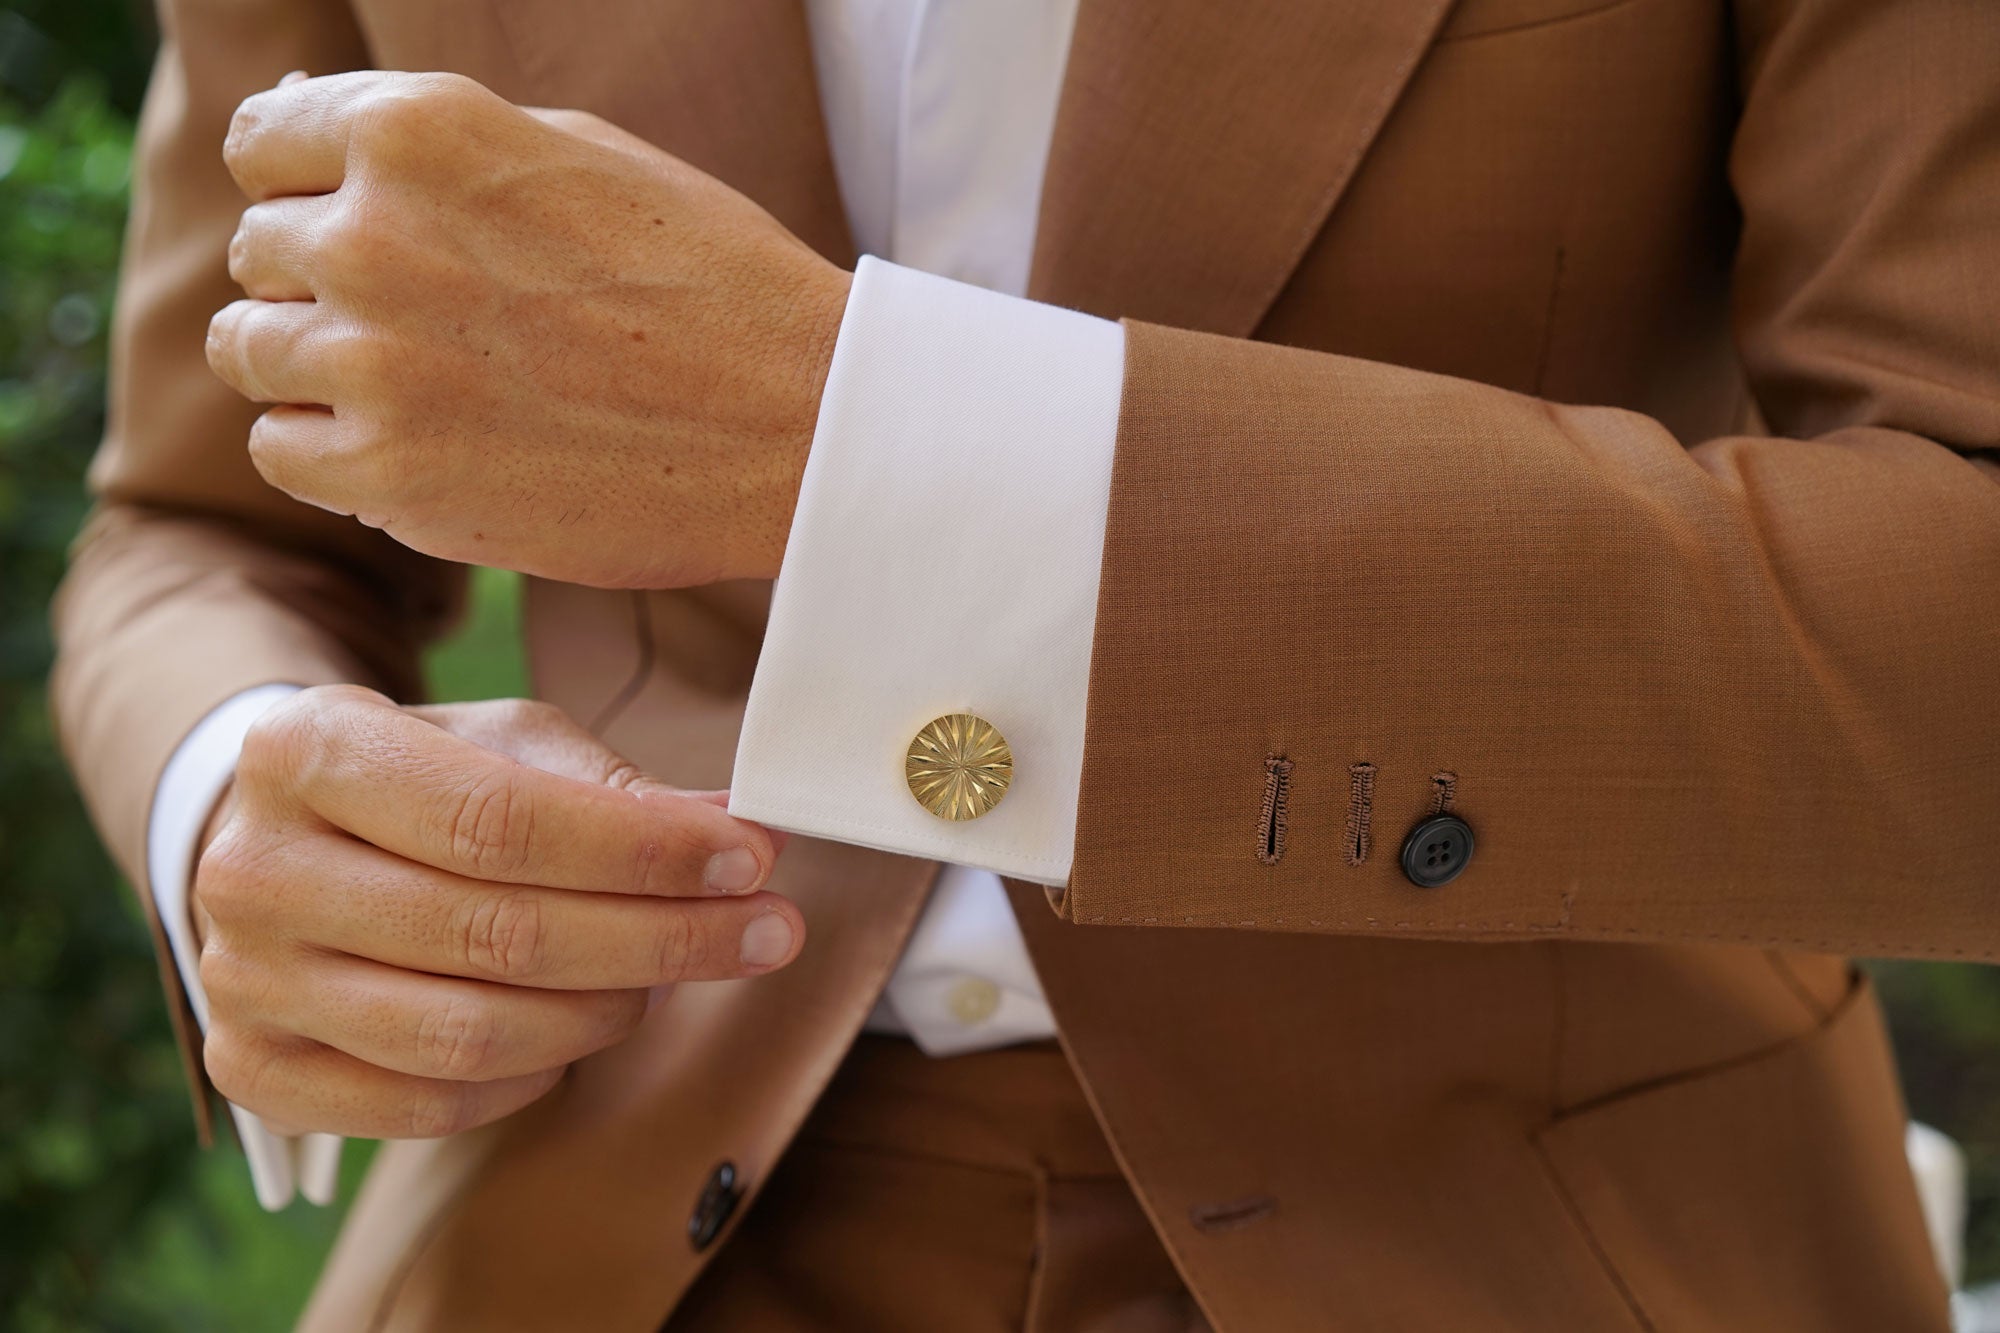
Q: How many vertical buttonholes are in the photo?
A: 3